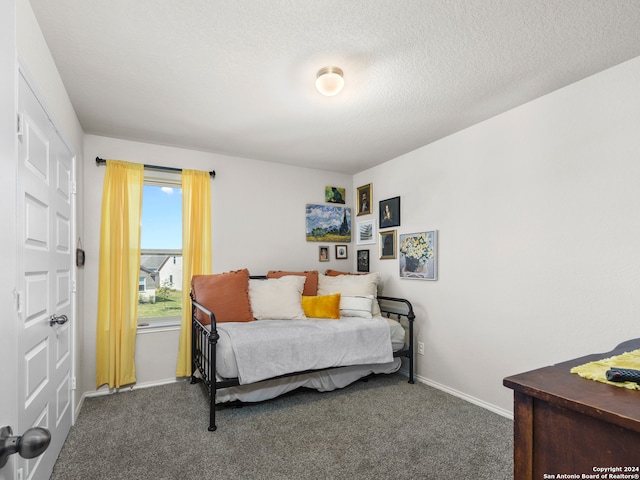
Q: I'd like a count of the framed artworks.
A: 10